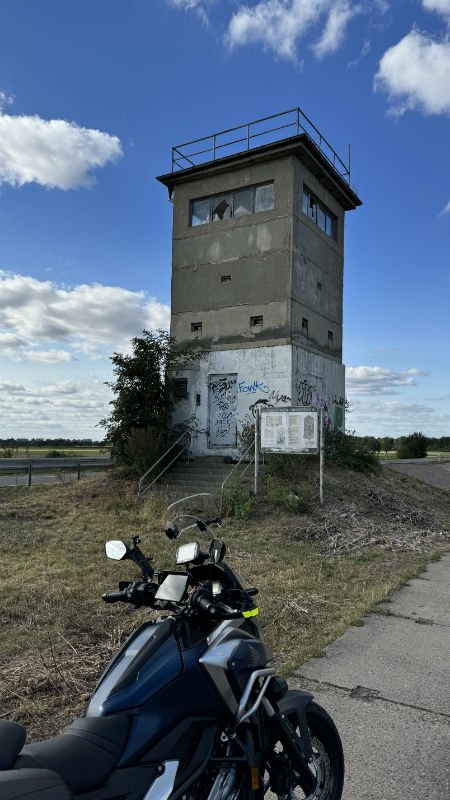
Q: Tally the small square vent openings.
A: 6